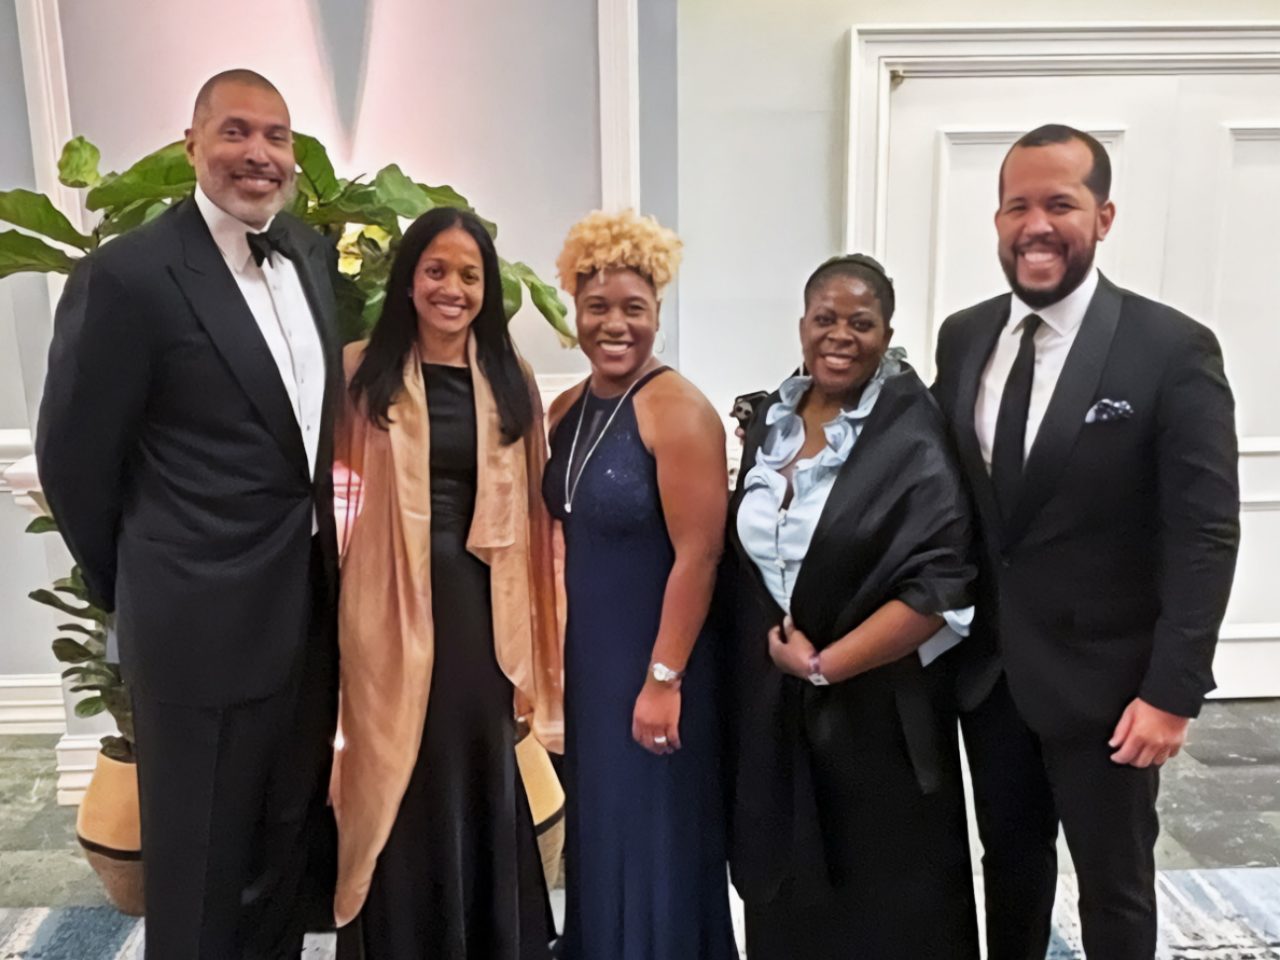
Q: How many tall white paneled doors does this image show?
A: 2